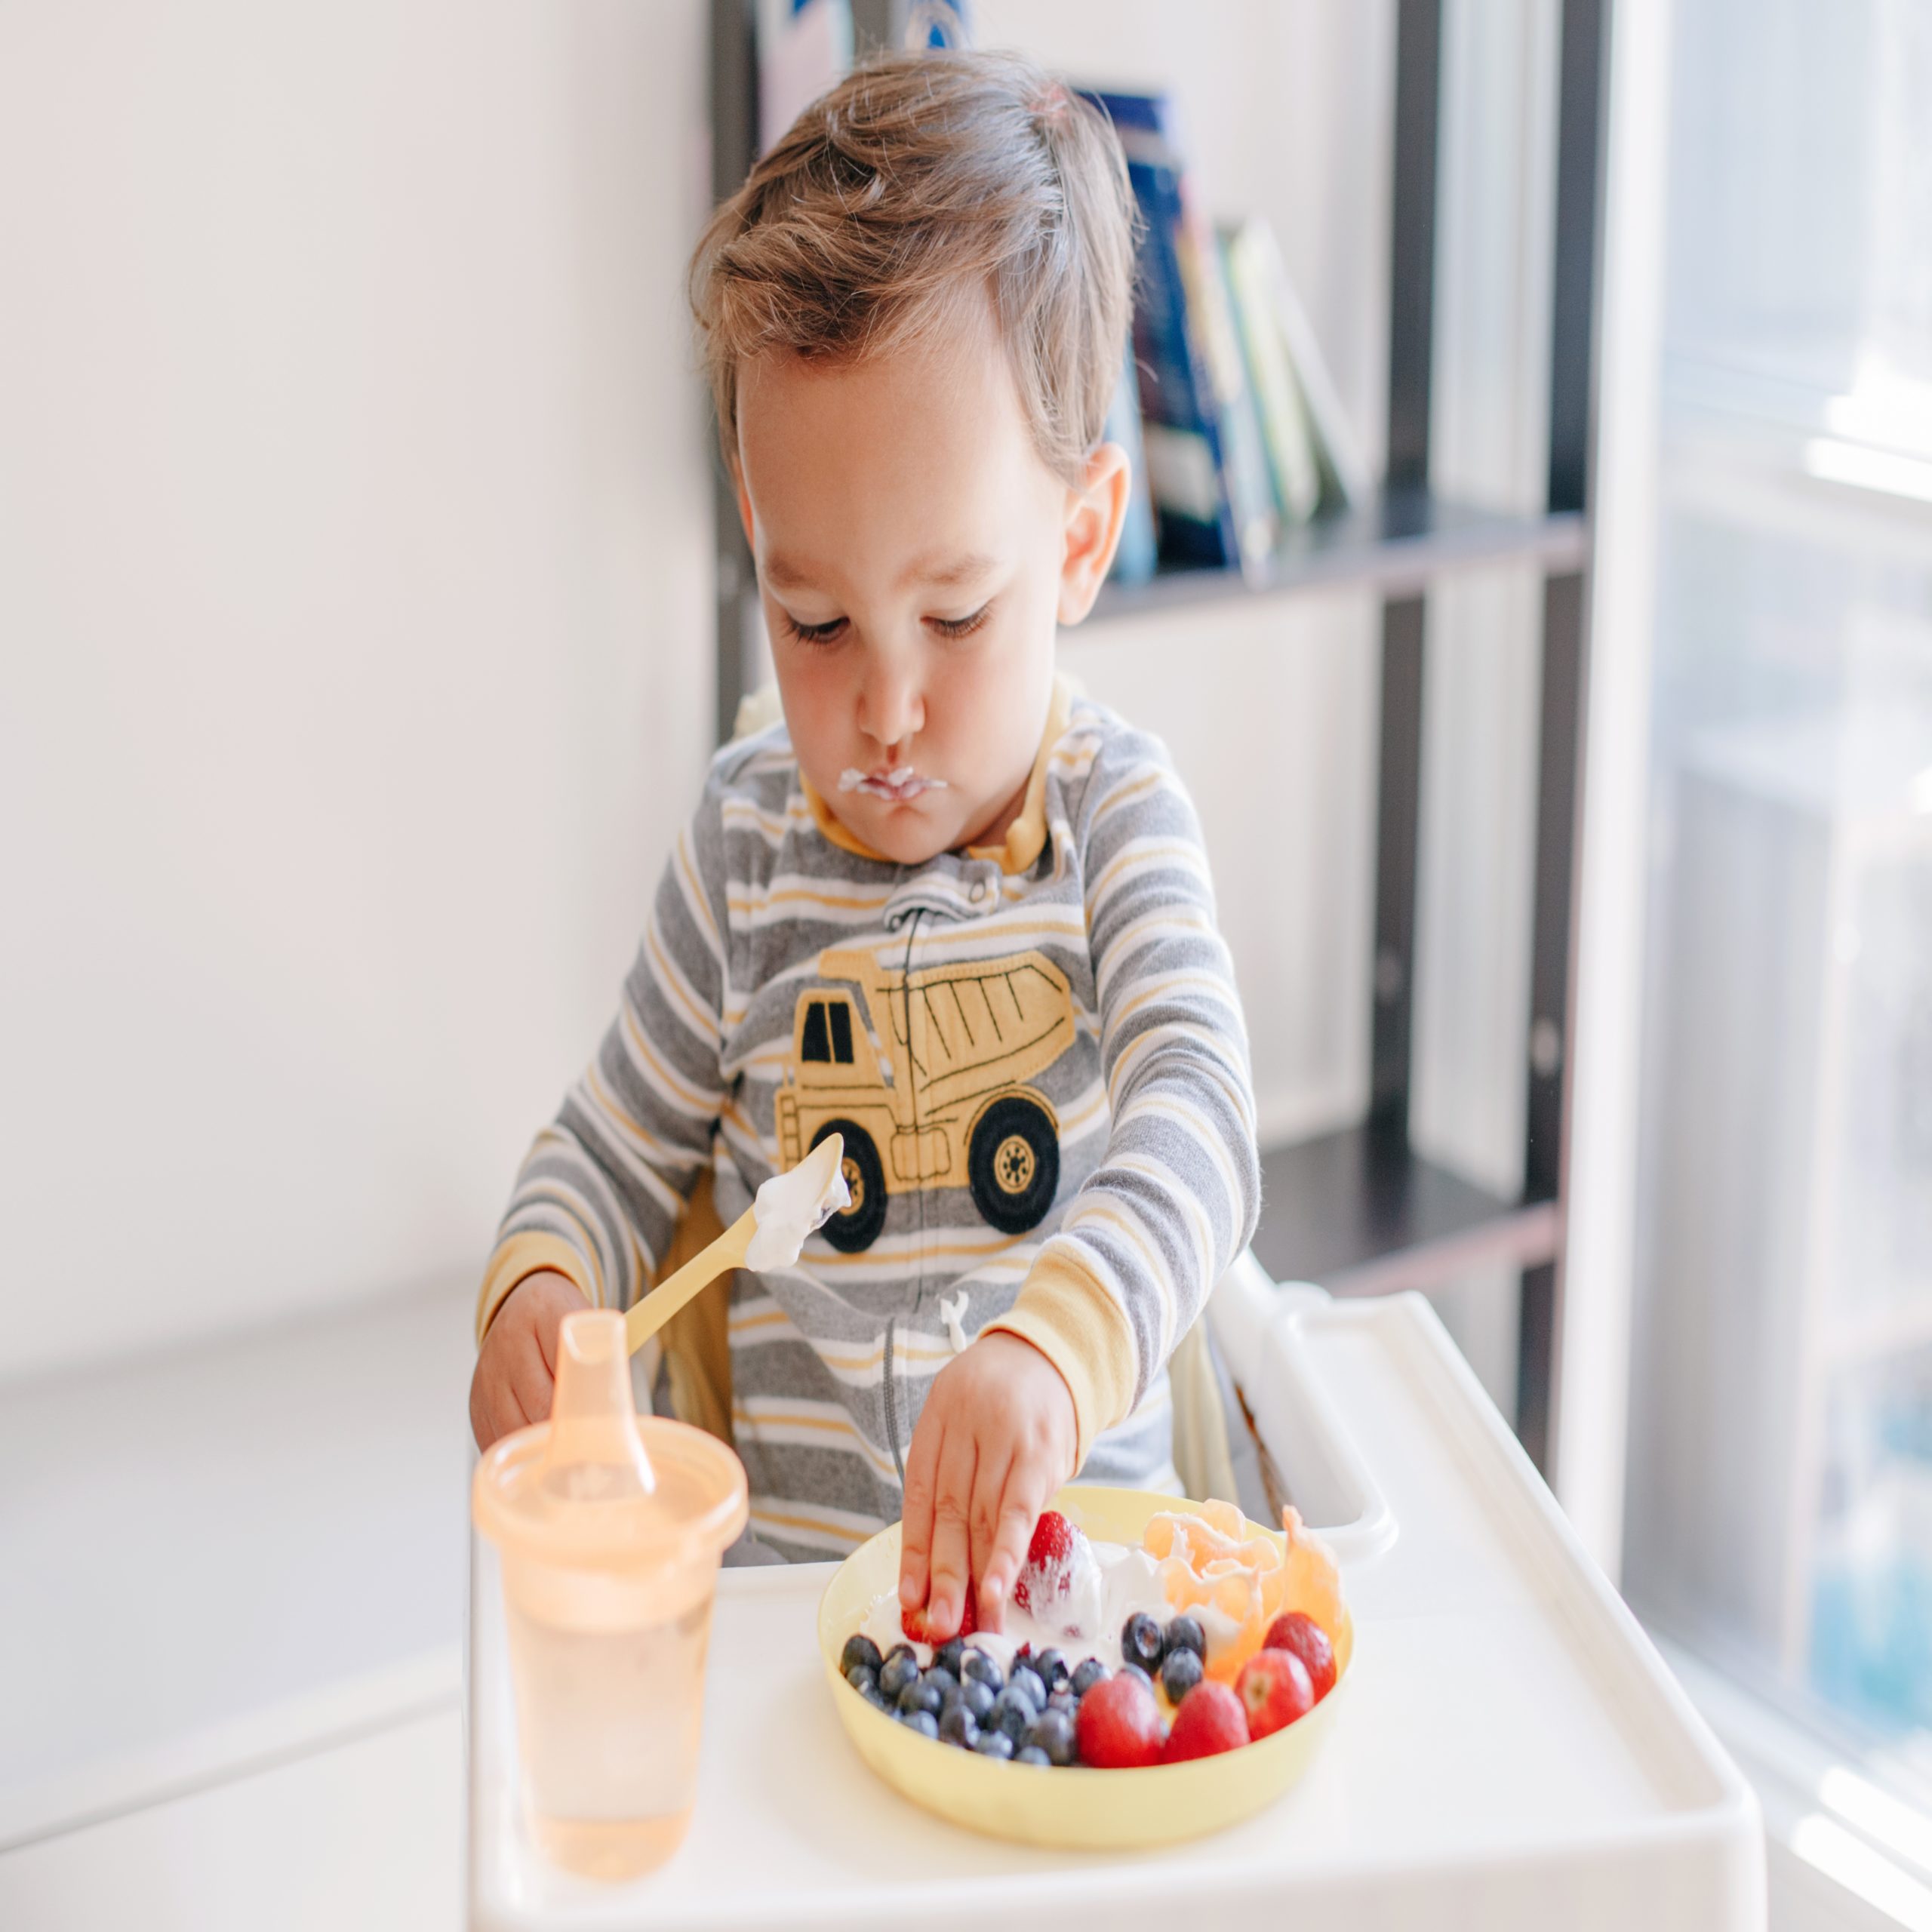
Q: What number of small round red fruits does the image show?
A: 4